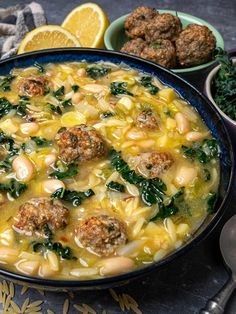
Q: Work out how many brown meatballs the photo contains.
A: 11